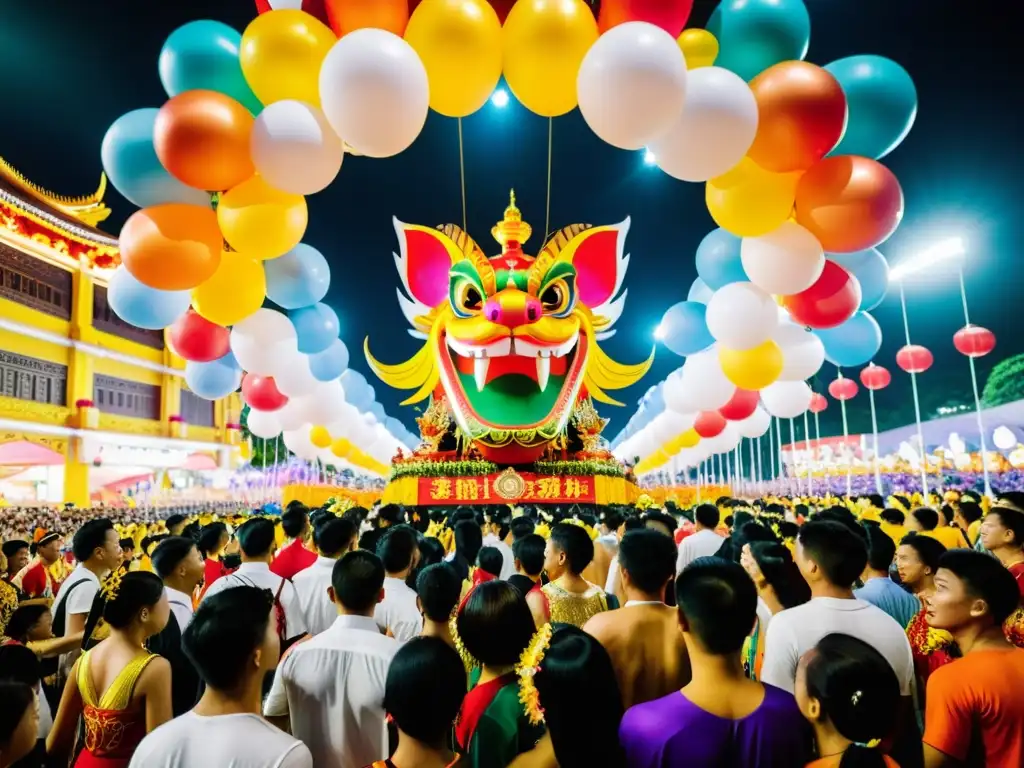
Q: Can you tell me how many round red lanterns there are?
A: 5